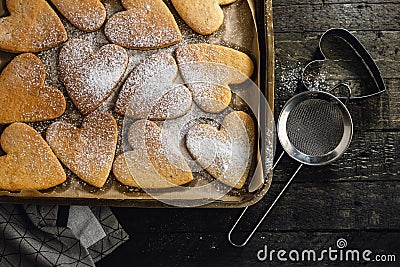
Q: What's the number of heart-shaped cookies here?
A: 12